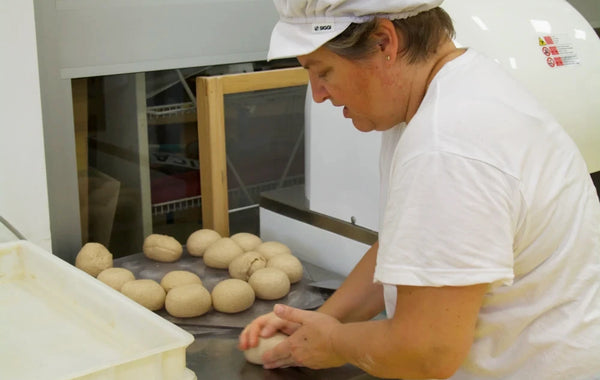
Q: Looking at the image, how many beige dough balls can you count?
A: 15